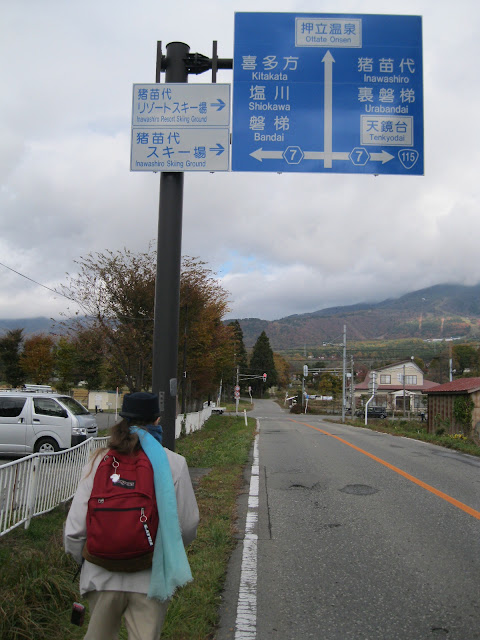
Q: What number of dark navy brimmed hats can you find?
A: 1